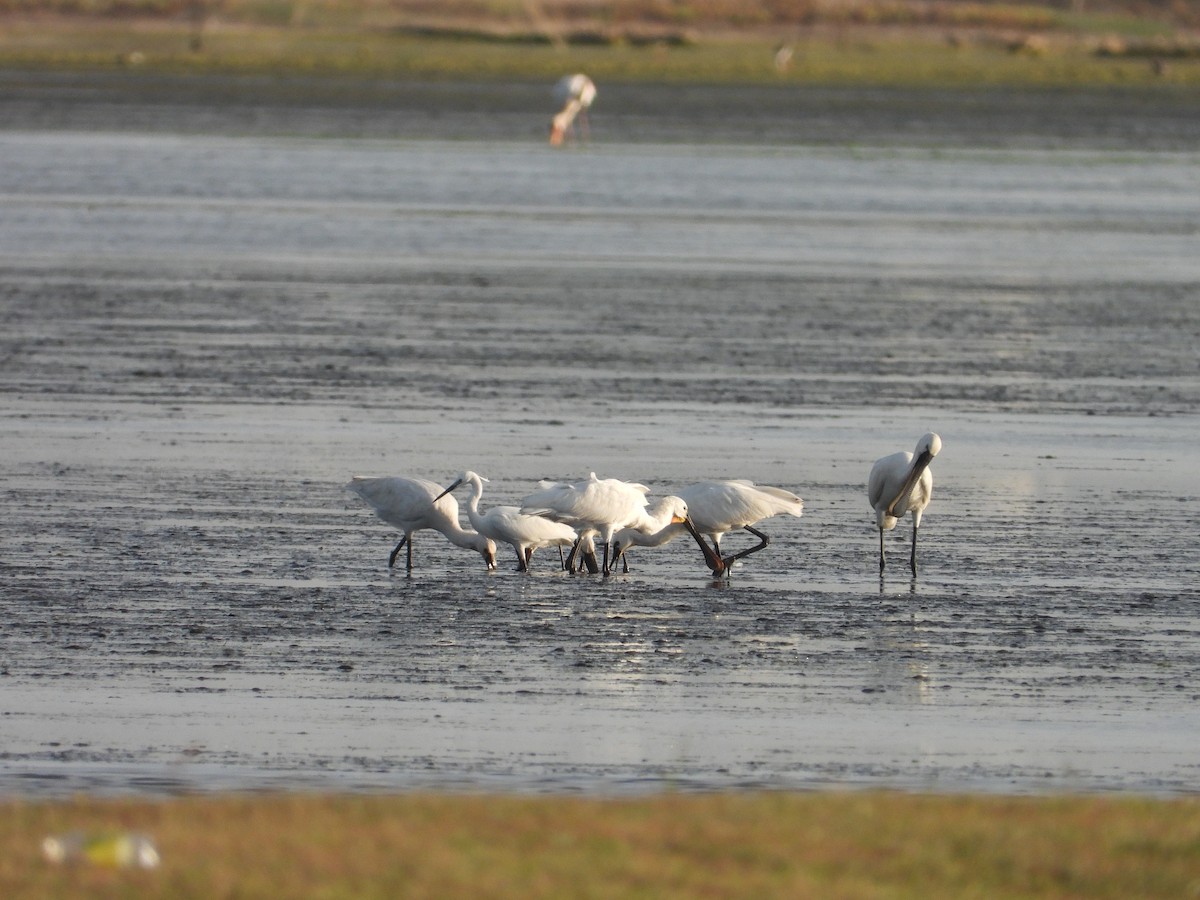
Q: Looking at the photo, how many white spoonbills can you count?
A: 5